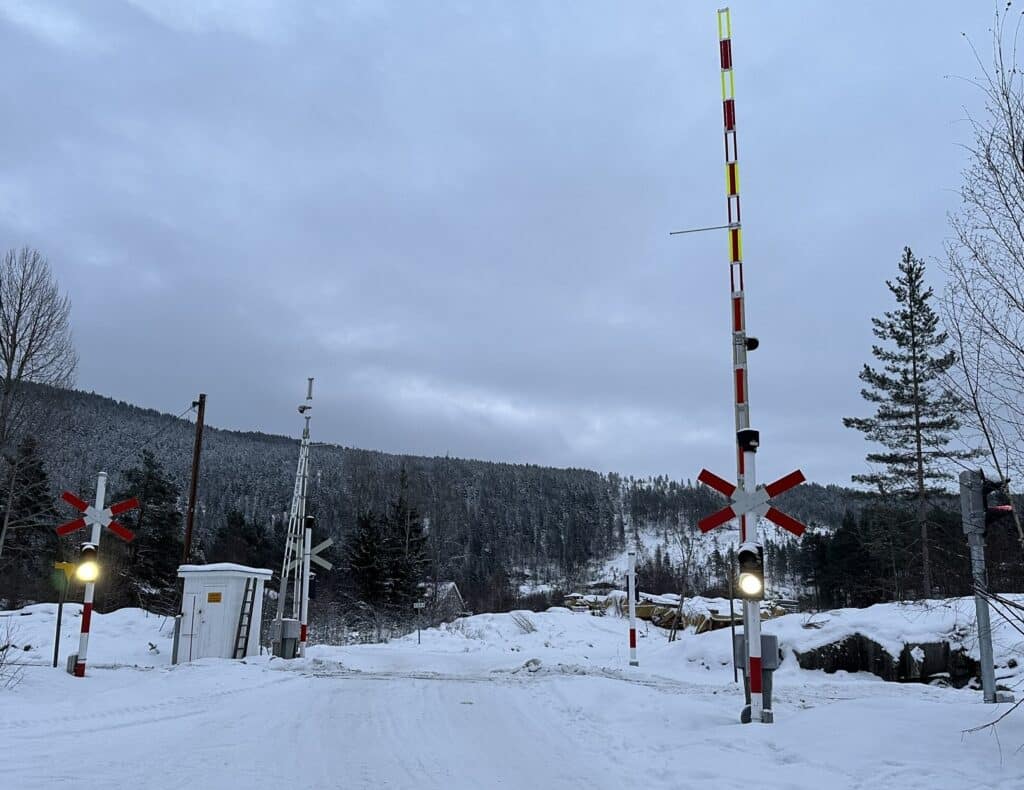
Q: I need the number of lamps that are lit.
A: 2